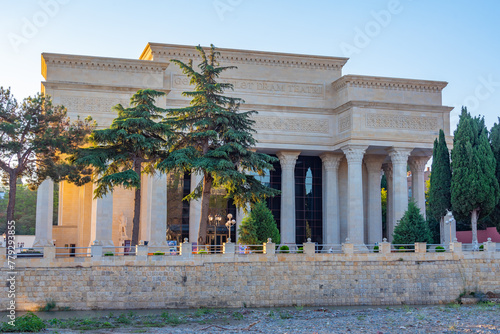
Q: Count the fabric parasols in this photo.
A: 0